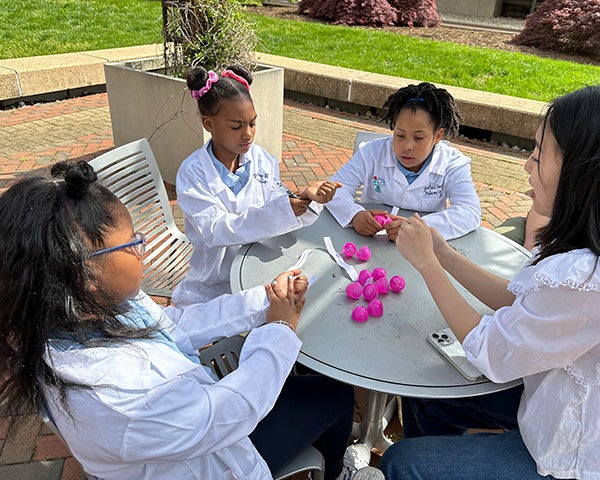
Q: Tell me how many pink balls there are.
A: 11